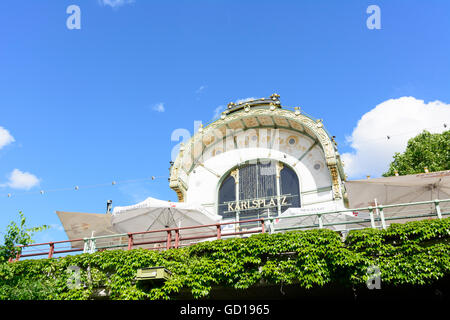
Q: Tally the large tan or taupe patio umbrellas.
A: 2